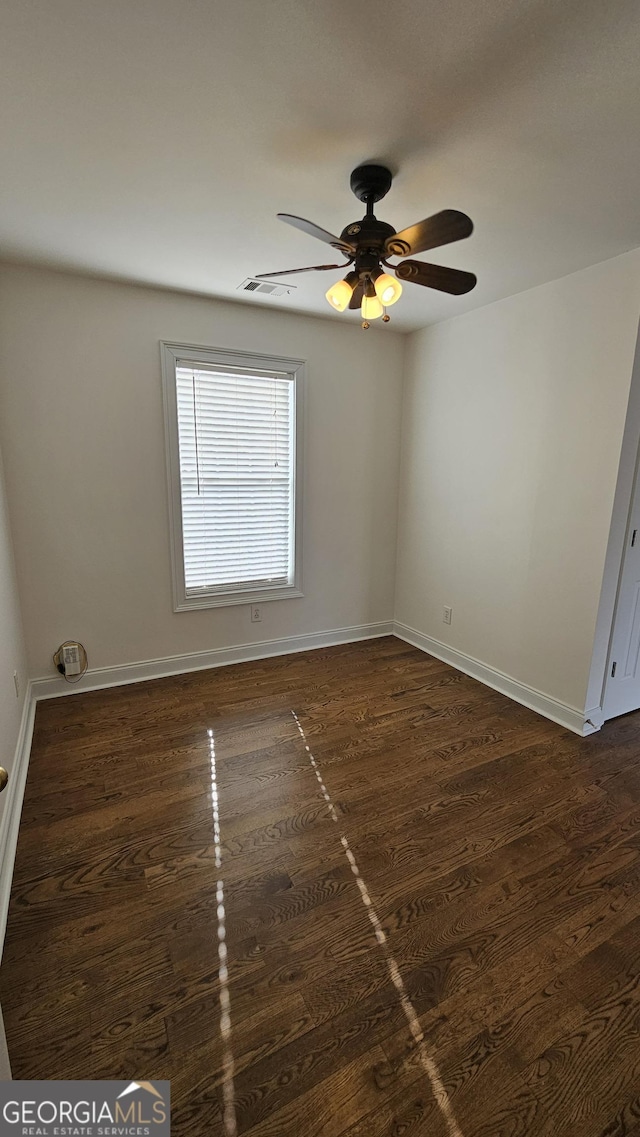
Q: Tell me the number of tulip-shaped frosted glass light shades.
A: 3